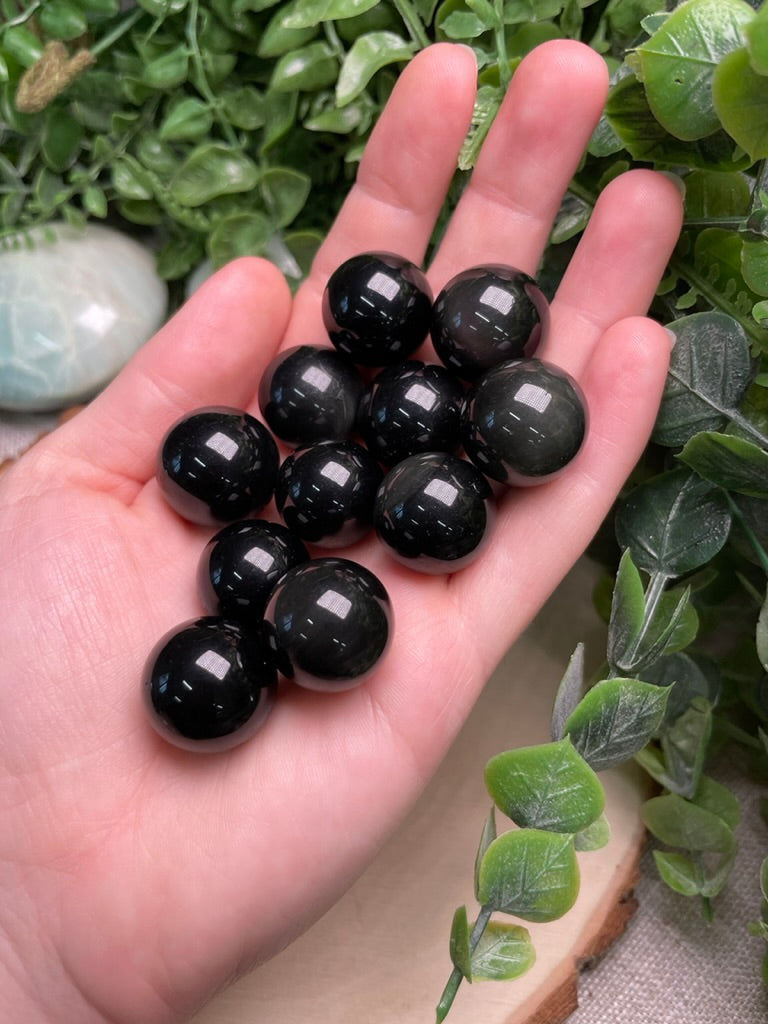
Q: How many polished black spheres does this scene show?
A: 11